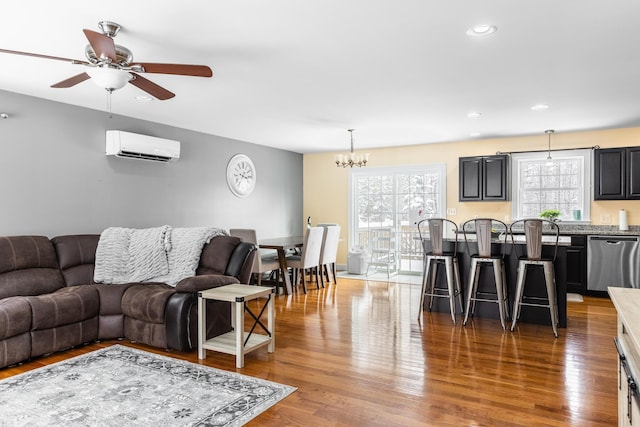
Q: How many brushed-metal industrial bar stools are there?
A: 3